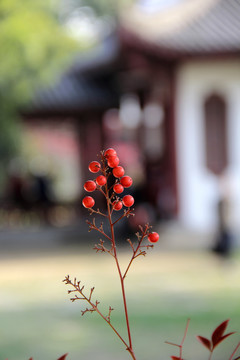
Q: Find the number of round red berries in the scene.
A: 12